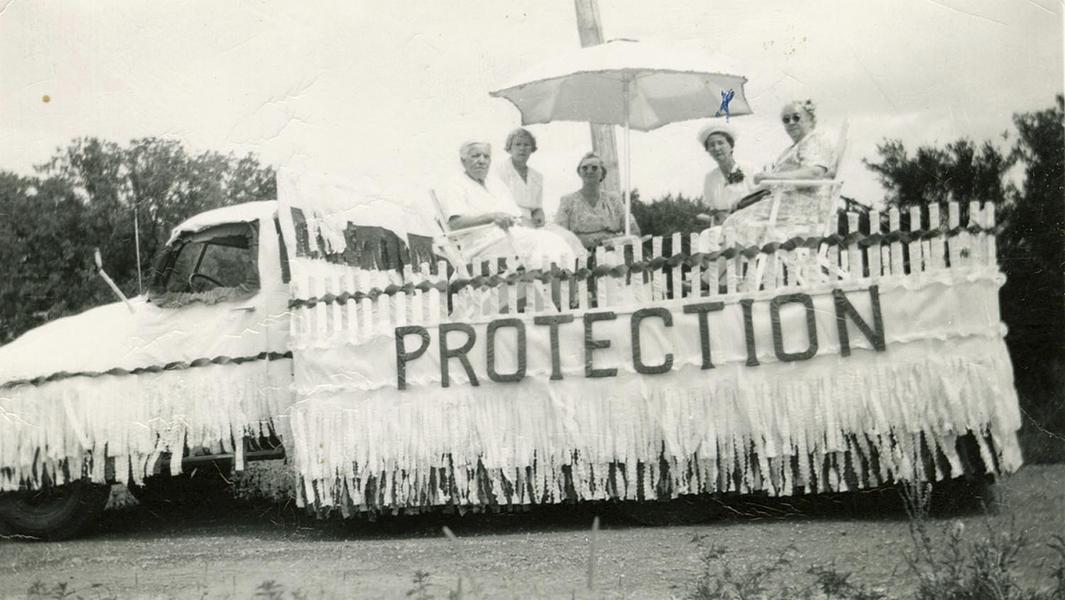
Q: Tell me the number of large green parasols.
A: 0